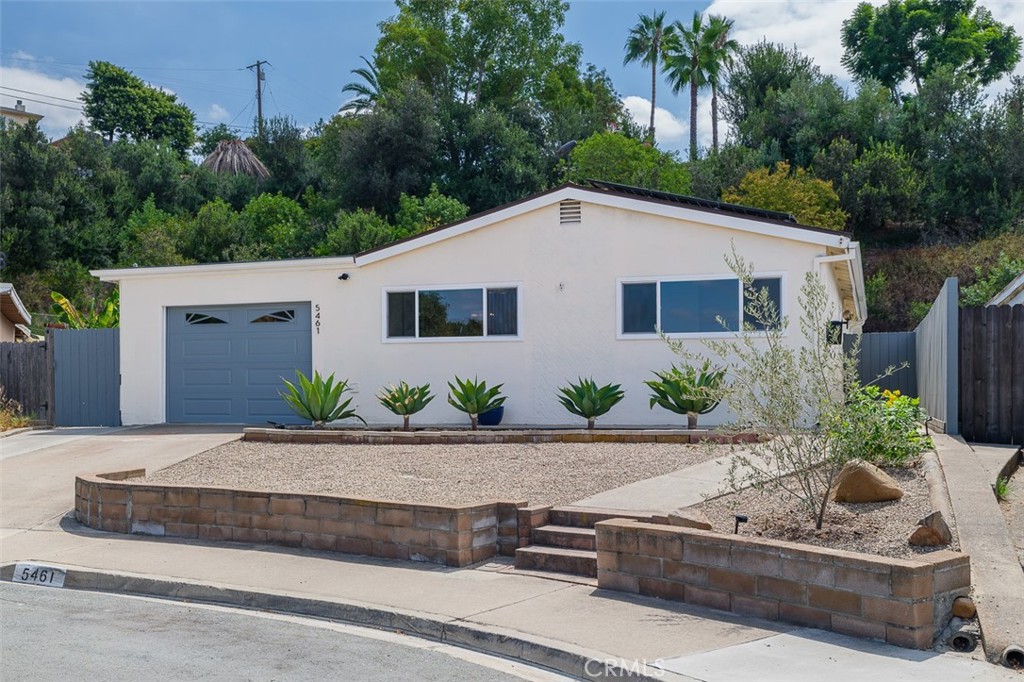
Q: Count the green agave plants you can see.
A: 5